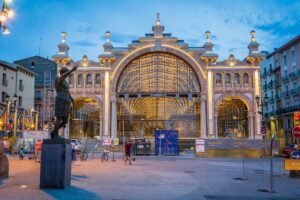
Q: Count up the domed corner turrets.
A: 4